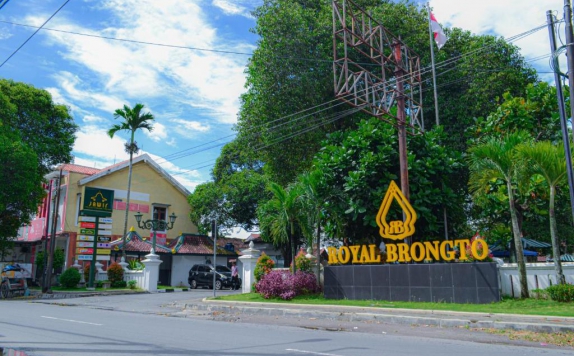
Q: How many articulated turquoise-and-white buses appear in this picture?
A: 0